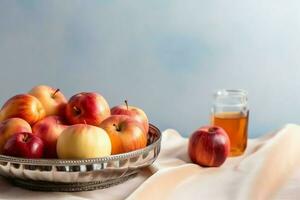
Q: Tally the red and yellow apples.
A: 10